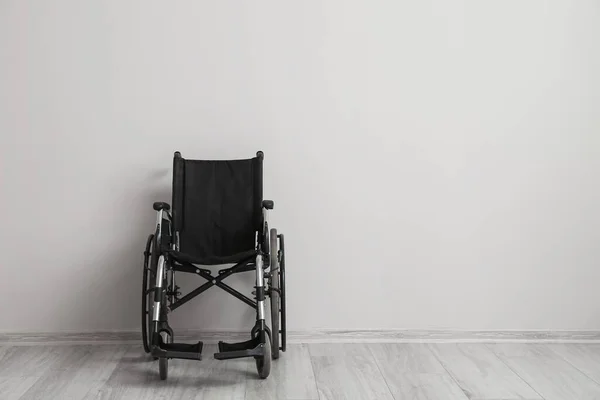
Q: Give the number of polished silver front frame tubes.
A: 2